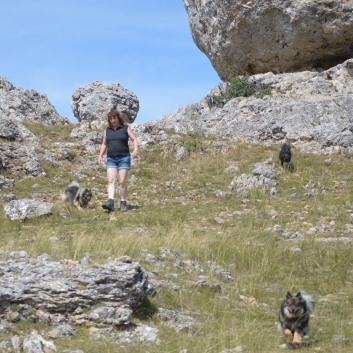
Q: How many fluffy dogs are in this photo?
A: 3